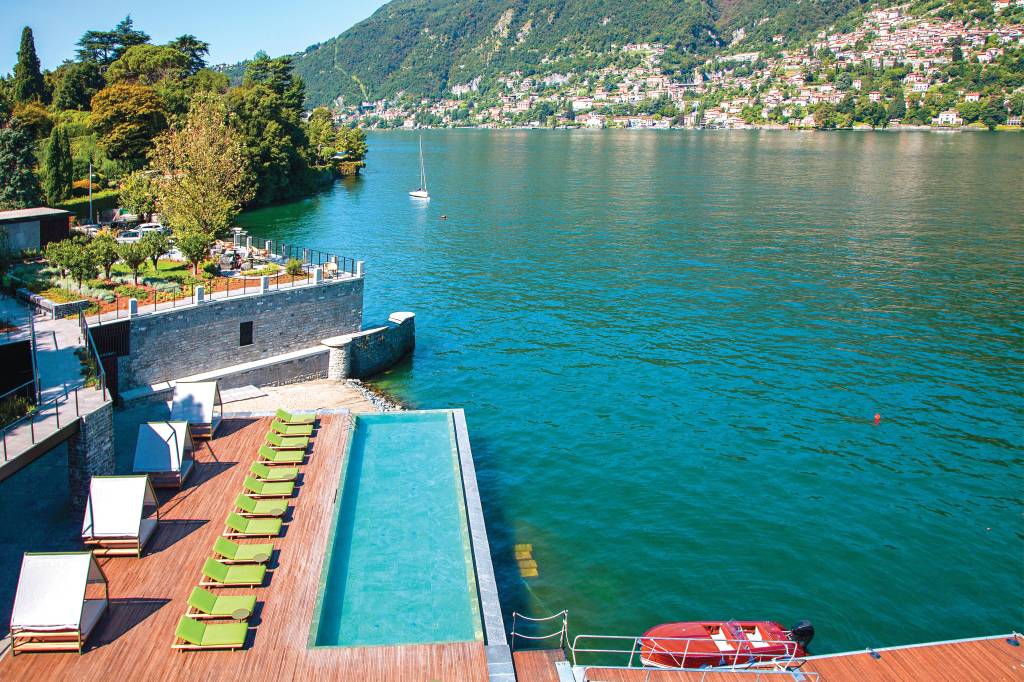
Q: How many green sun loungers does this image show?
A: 12